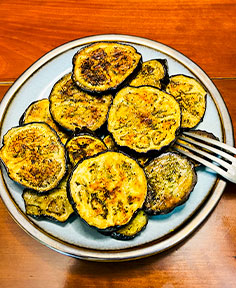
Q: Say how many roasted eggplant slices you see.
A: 13